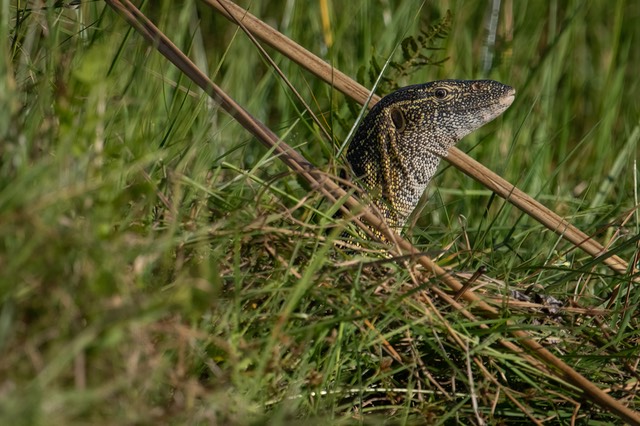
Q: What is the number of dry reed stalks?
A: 2